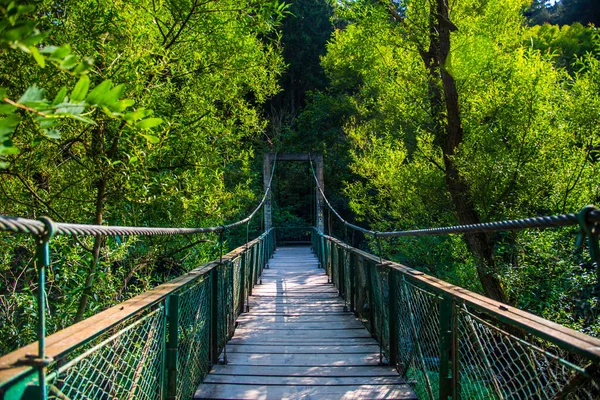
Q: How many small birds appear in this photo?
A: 0